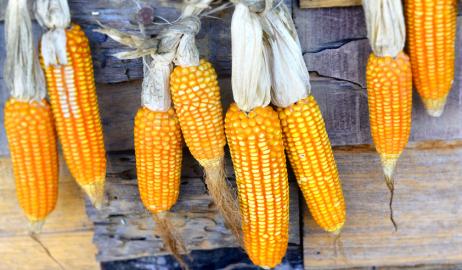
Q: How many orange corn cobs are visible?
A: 8